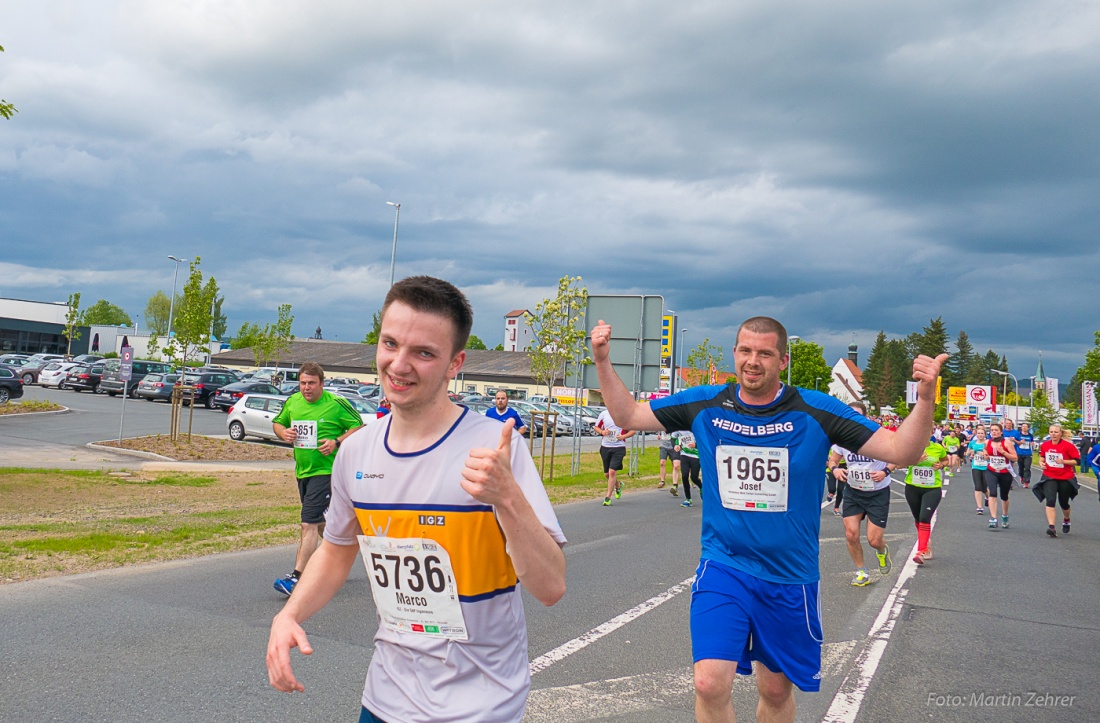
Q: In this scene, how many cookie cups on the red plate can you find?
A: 0